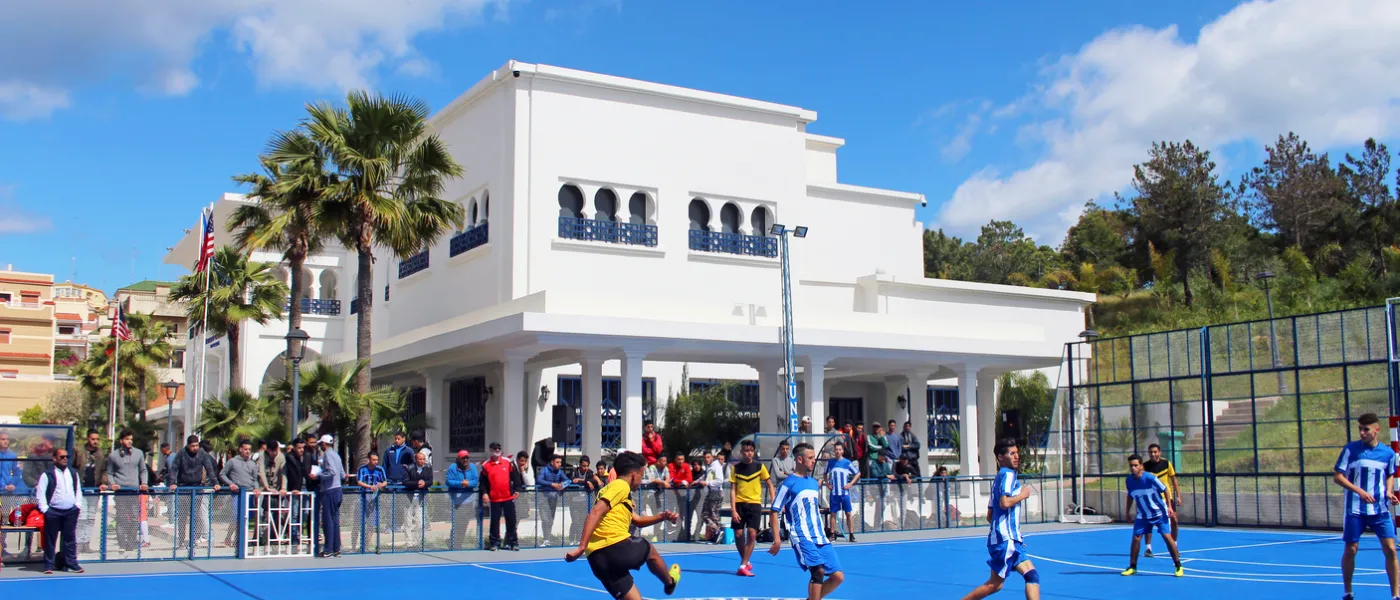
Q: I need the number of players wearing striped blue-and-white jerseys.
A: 5